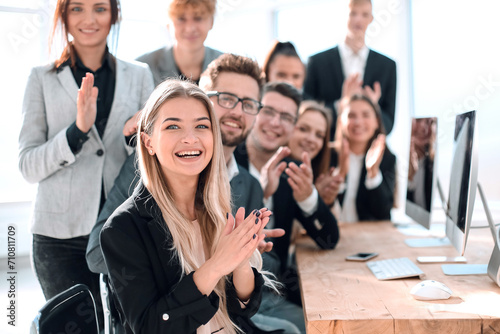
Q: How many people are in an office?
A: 9